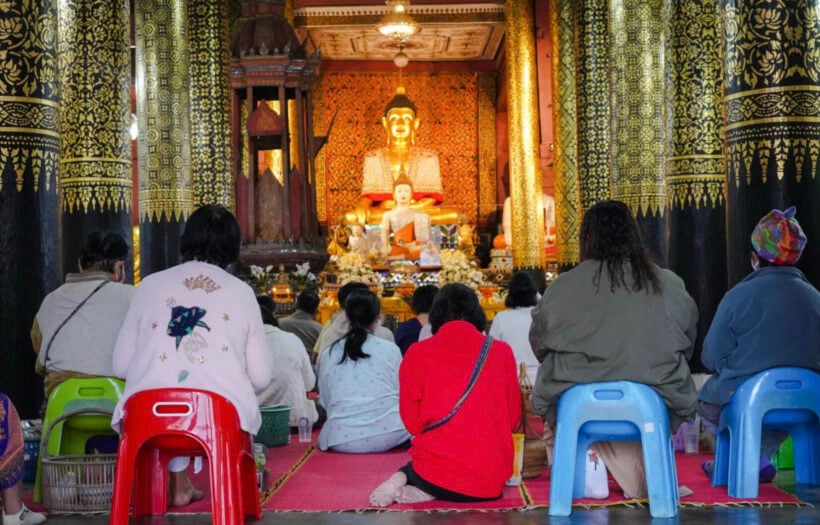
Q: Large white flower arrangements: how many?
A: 2